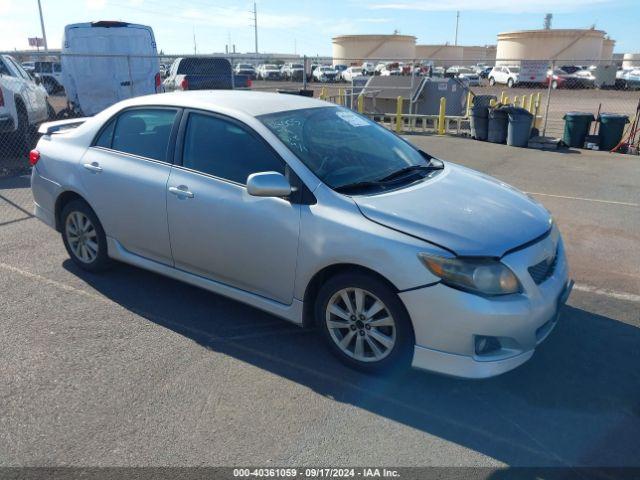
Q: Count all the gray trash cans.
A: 3